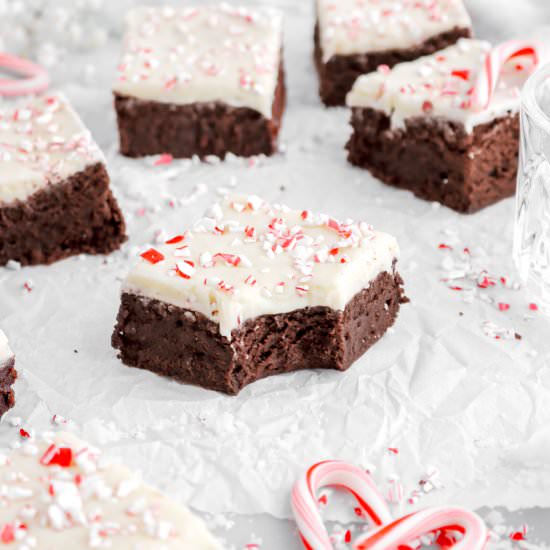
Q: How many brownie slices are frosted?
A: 7